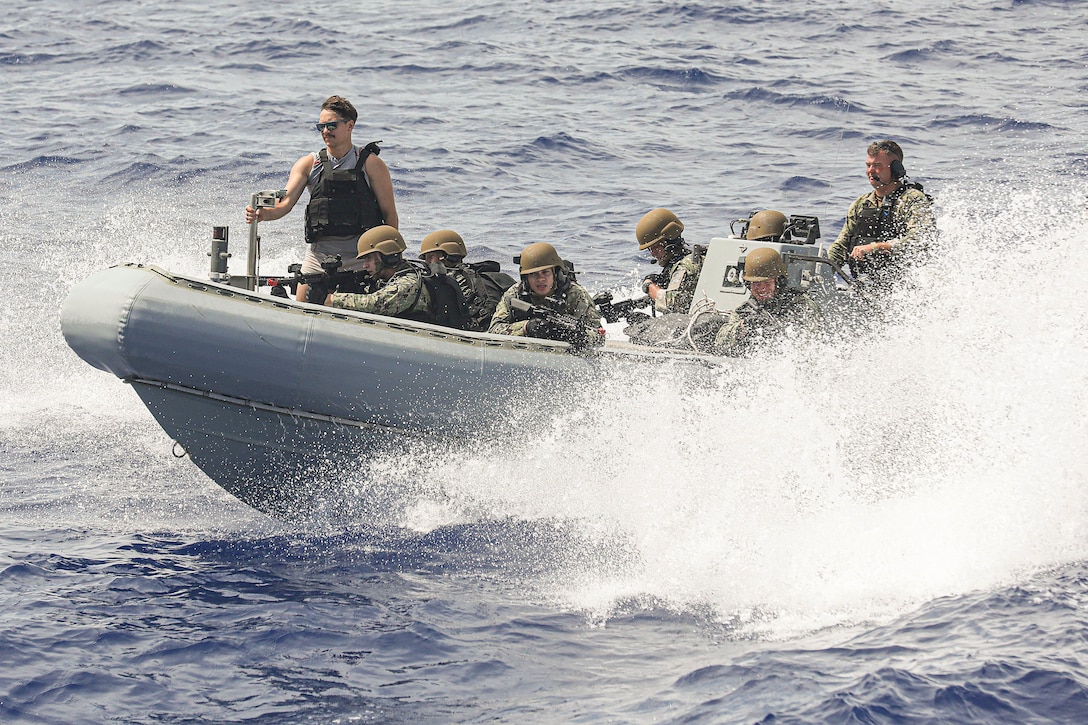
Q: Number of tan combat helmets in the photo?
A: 6